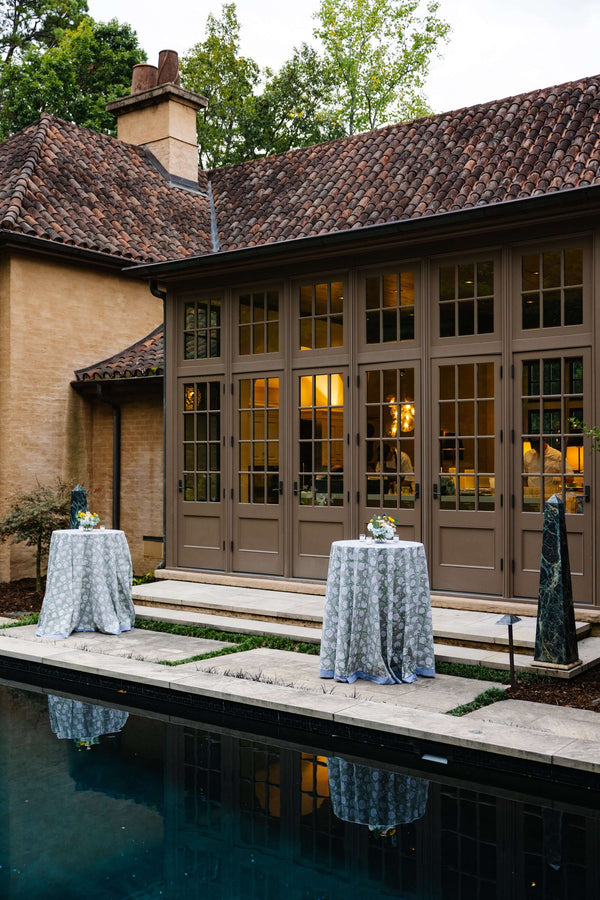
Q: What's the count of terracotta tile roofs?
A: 3